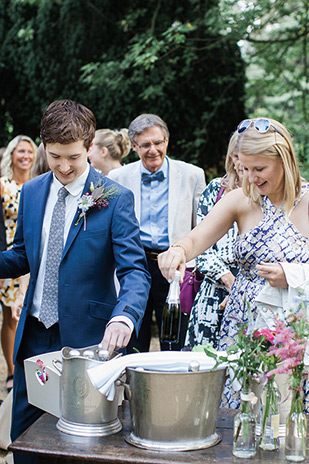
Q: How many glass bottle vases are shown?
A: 3